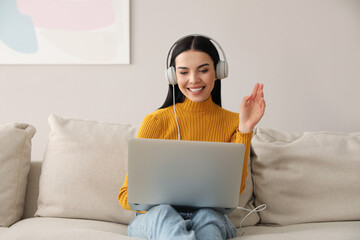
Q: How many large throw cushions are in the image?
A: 3